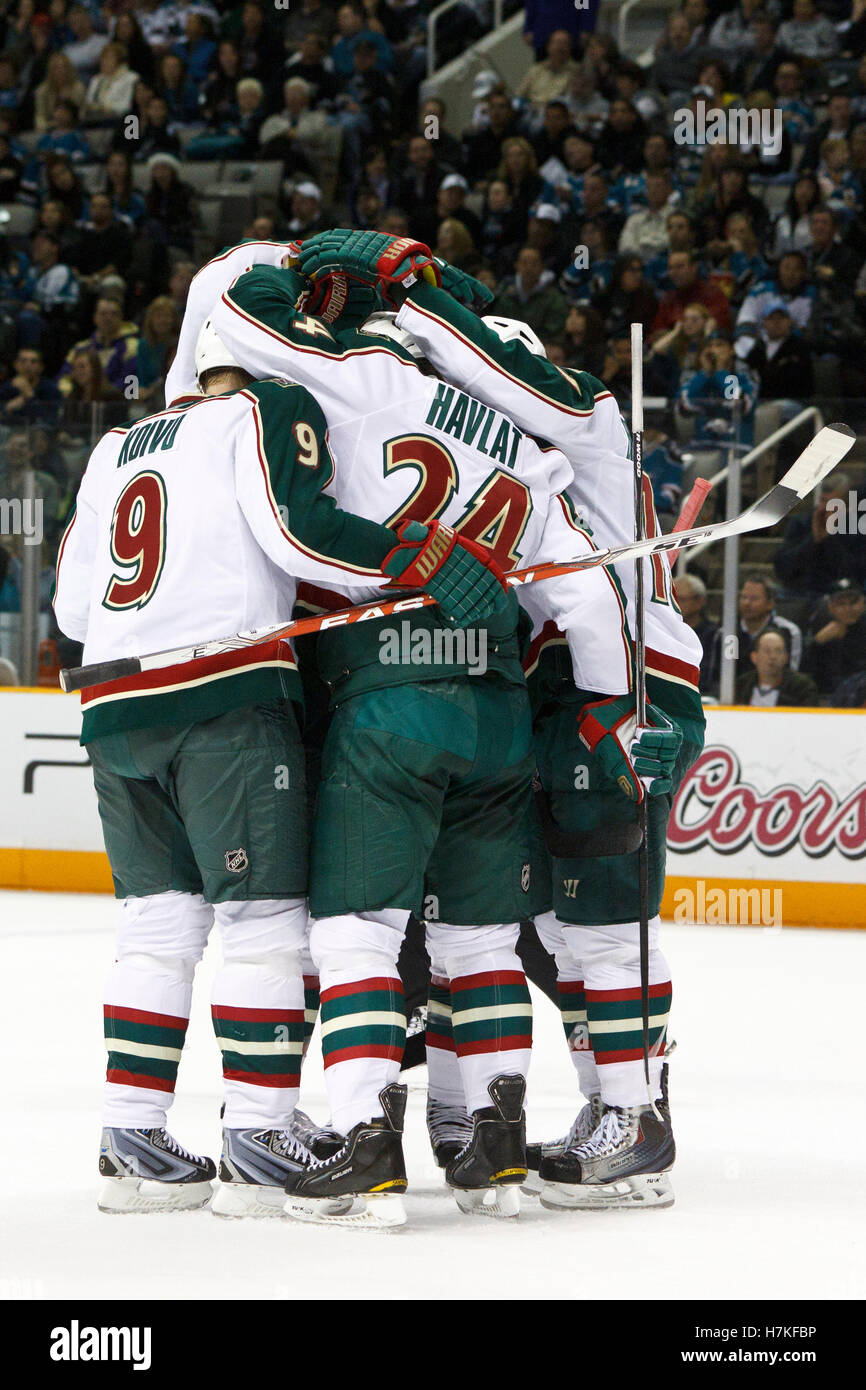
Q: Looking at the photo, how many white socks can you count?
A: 8